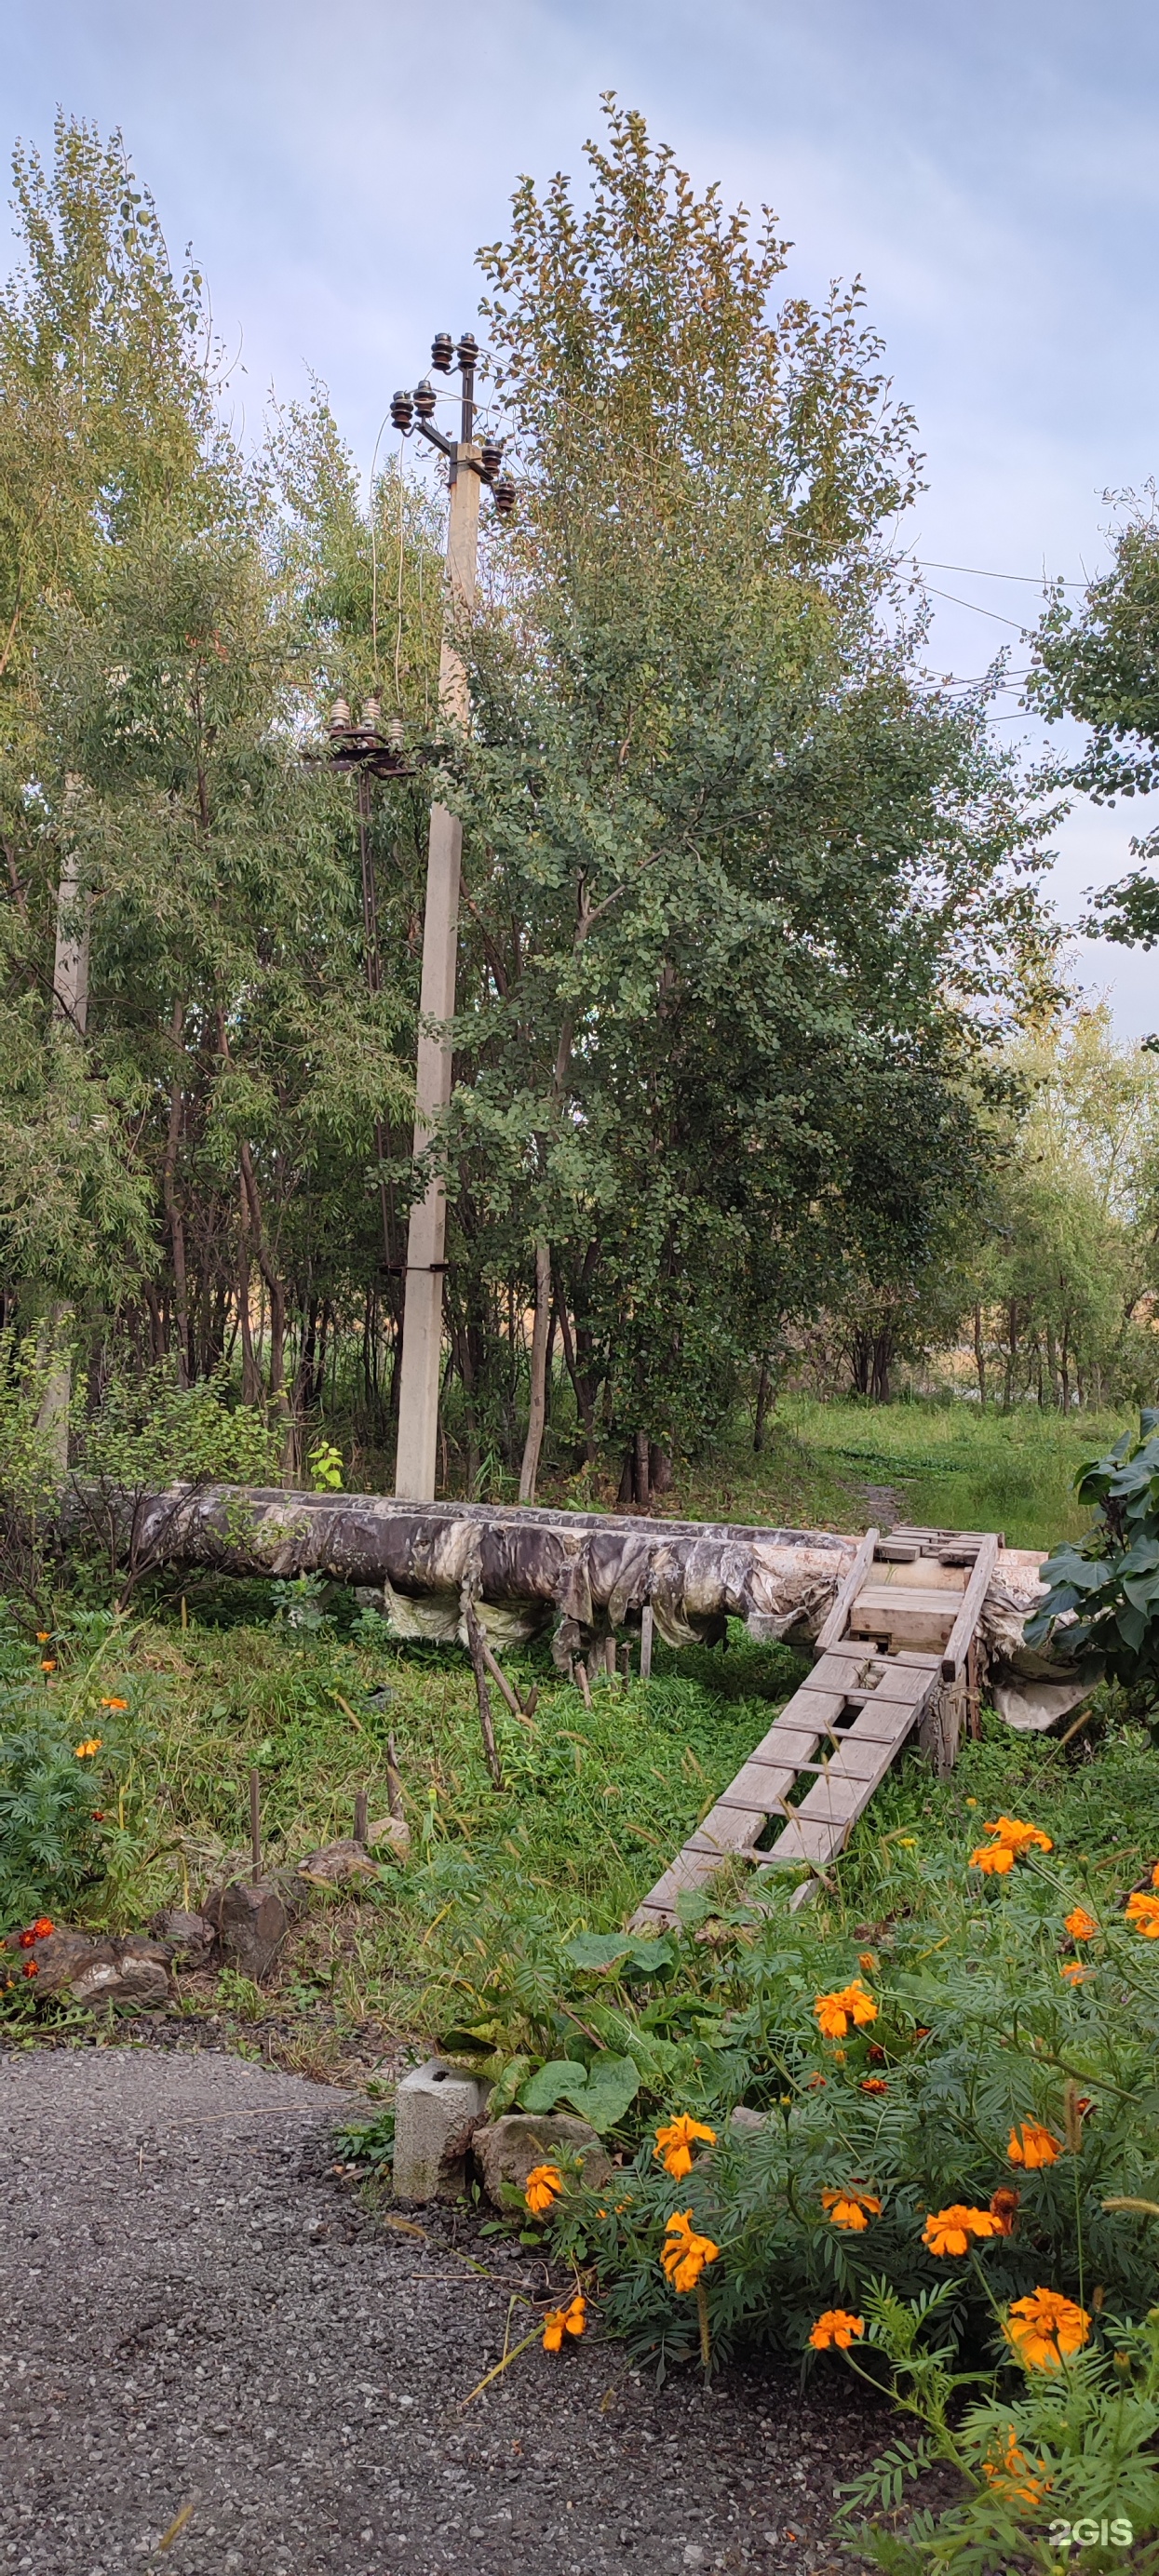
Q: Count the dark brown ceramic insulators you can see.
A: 6